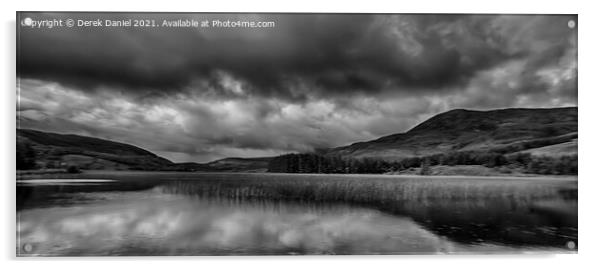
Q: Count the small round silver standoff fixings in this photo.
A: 4